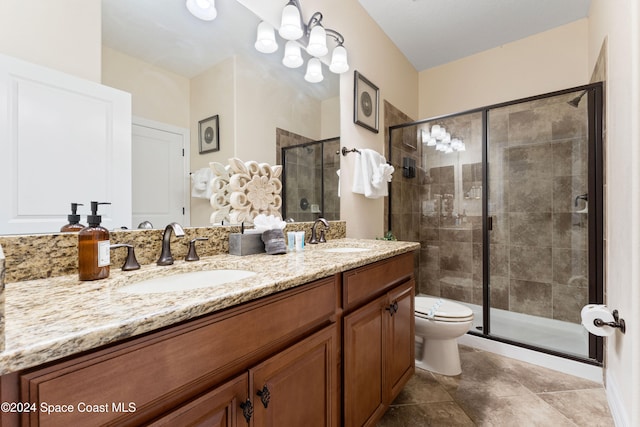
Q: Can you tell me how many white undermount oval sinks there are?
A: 2